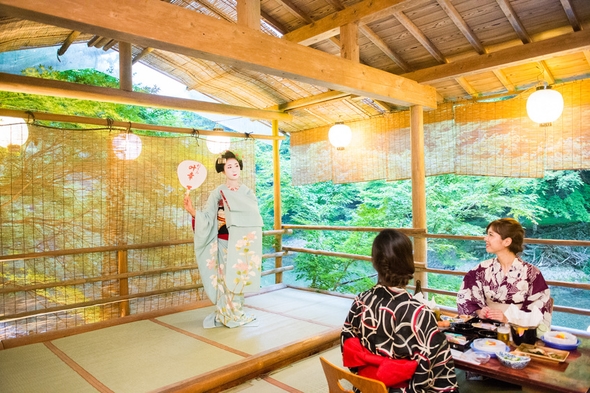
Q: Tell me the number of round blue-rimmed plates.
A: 2